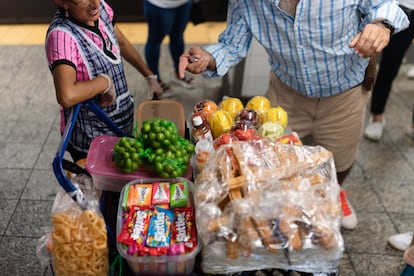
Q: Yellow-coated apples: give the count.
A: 4